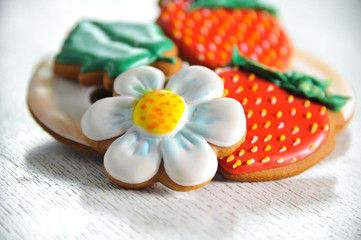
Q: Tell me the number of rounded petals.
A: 6